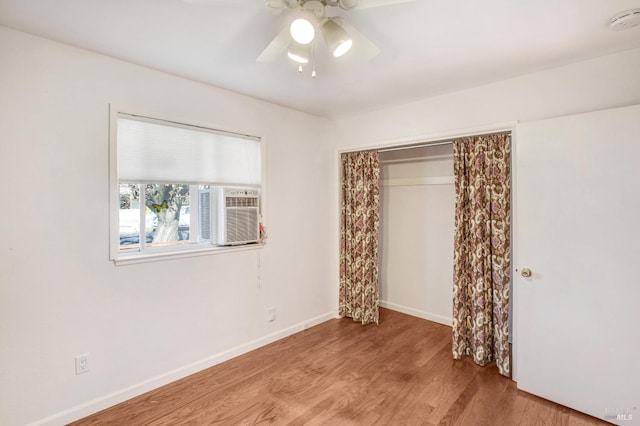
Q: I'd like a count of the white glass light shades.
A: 3